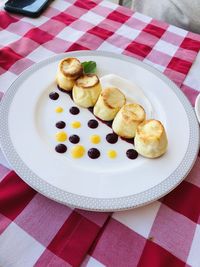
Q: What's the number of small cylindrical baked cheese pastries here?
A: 5